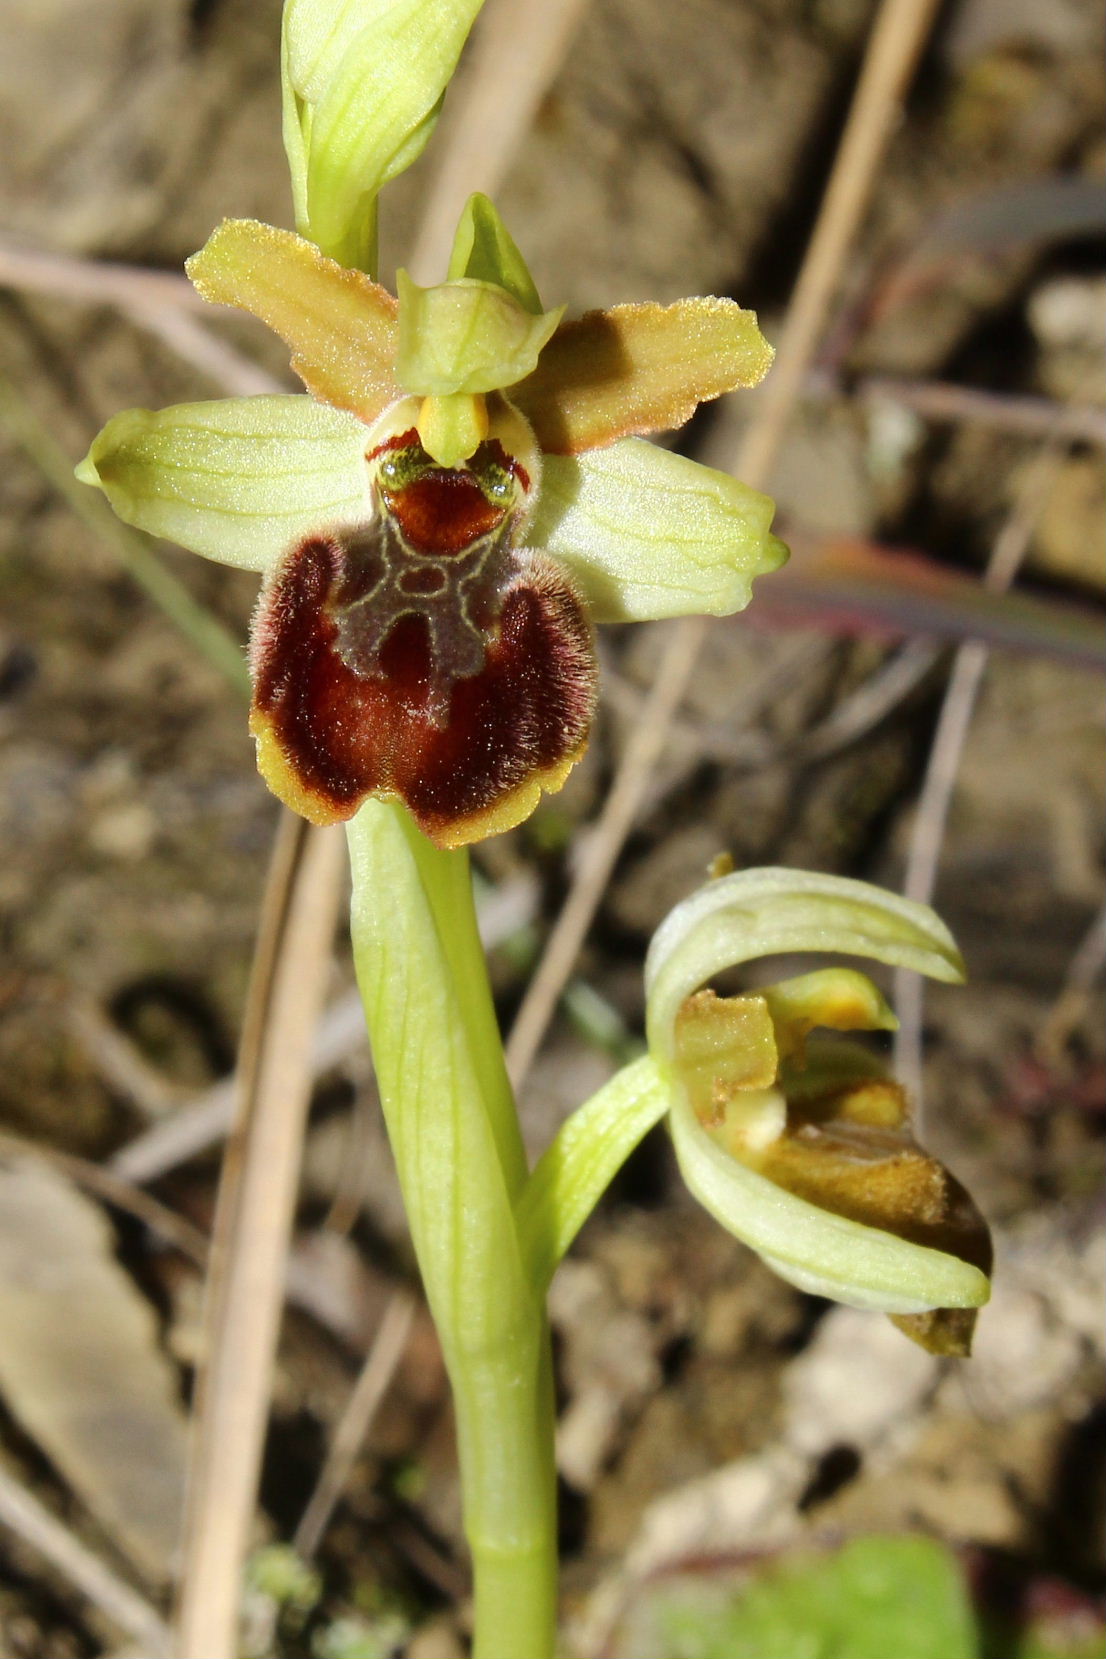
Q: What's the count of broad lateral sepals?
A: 2